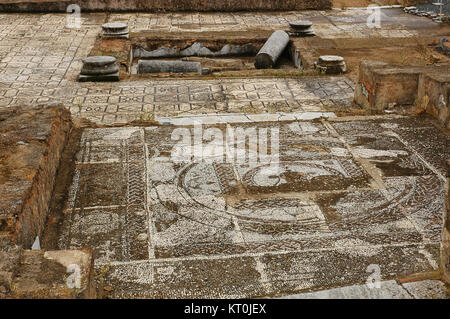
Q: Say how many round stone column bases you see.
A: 4